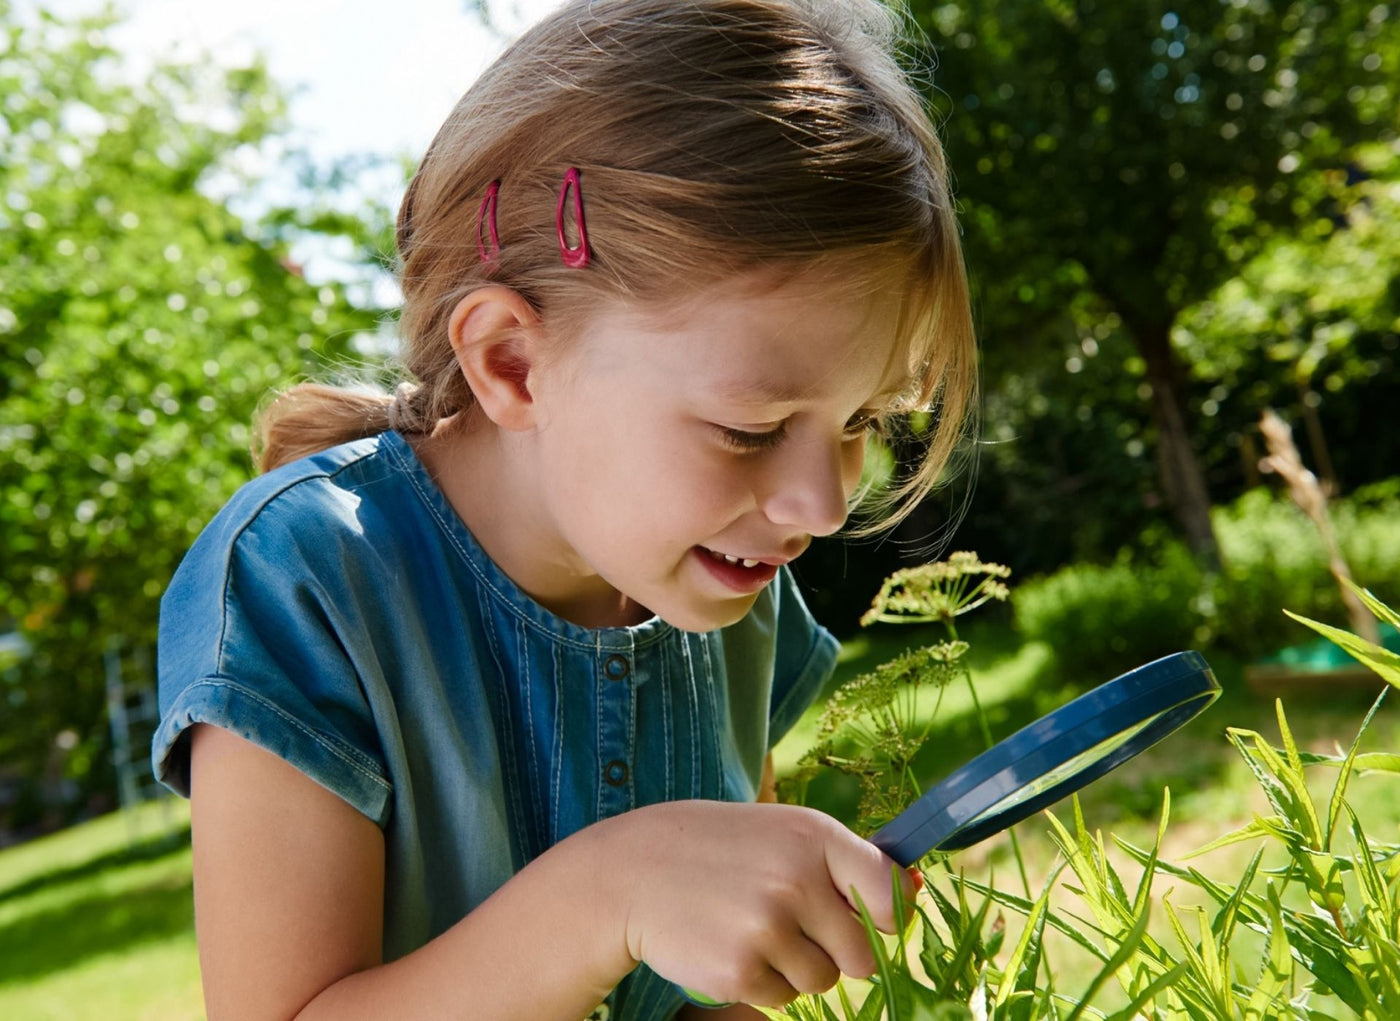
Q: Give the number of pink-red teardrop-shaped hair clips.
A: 2